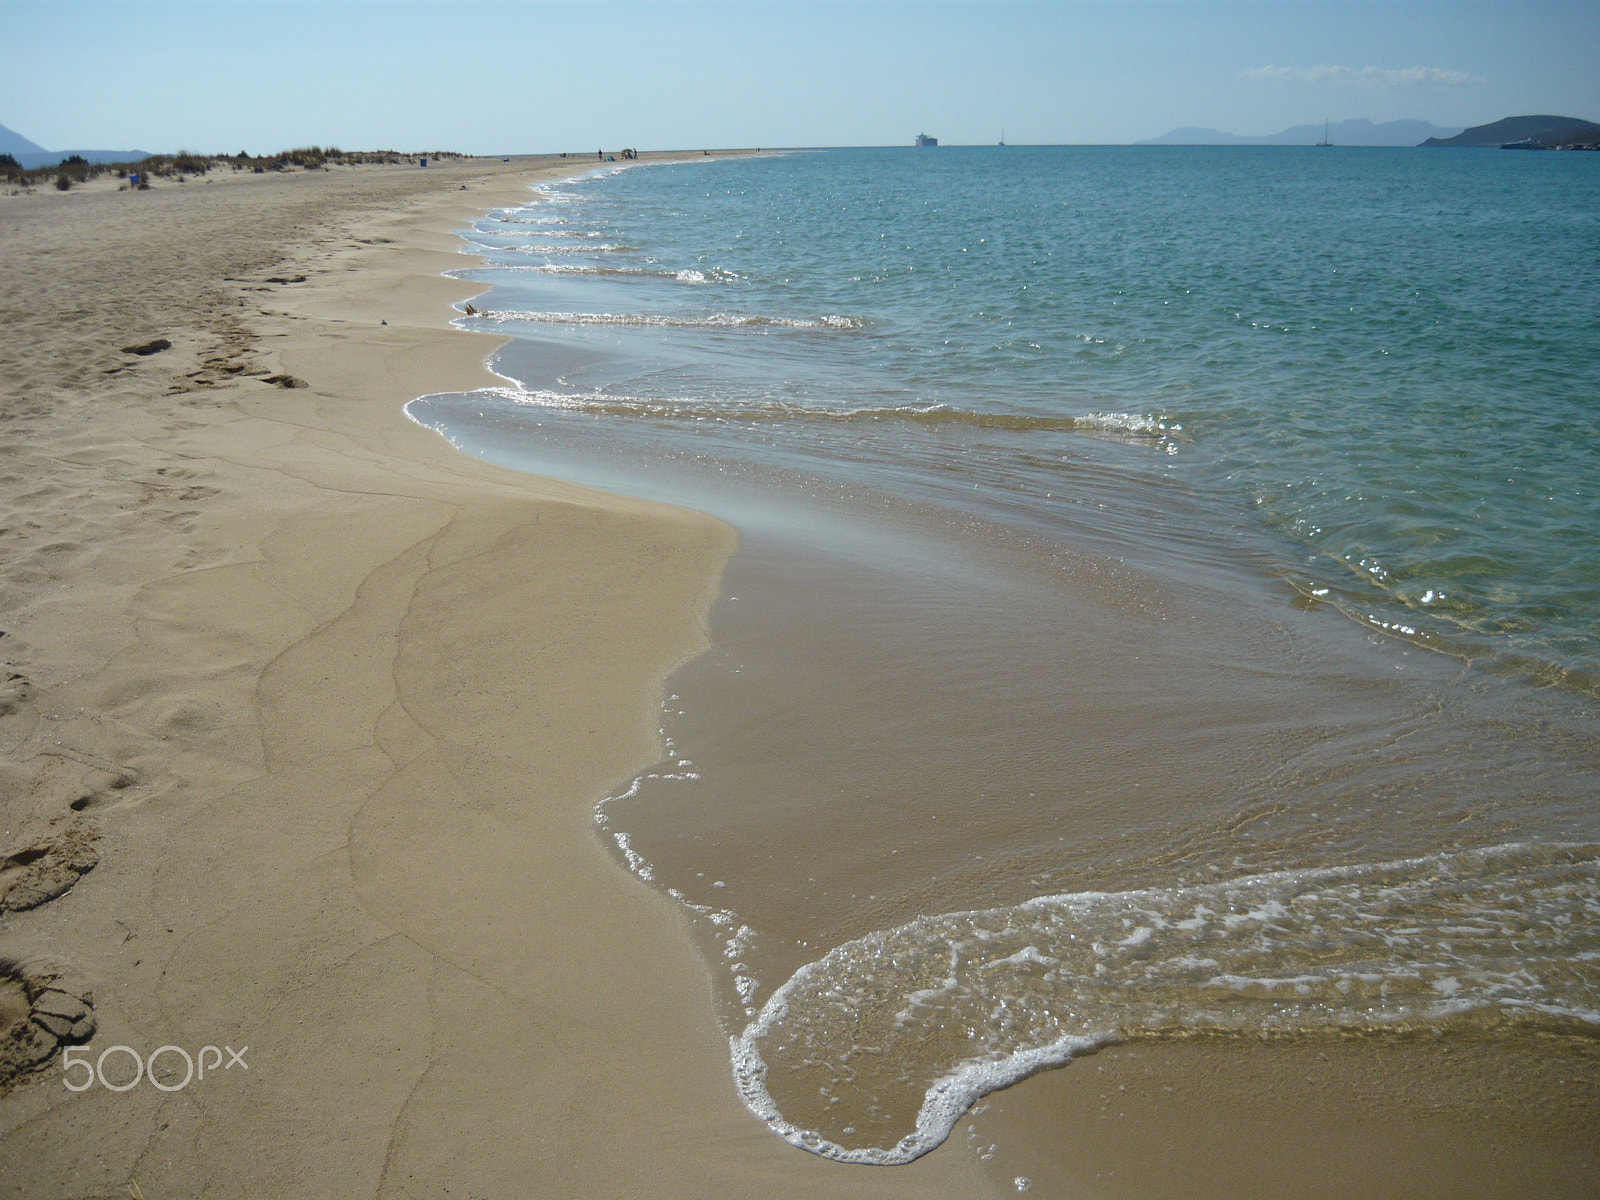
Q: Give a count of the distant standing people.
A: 2